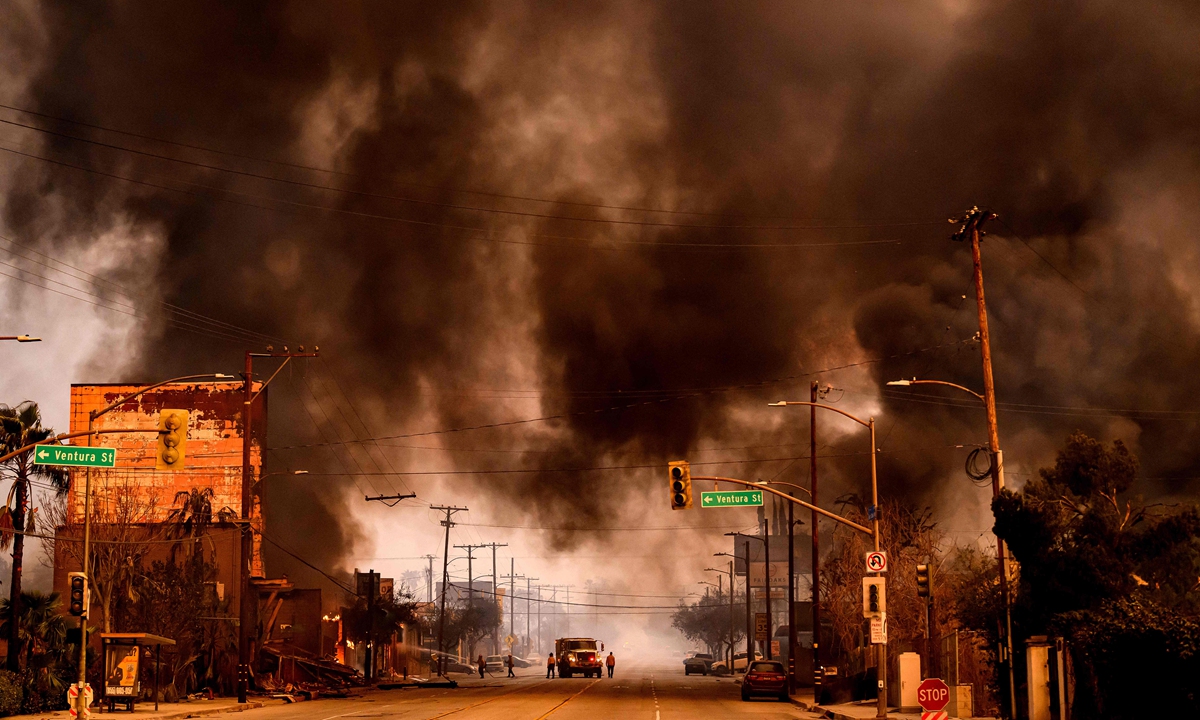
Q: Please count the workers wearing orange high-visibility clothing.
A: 2